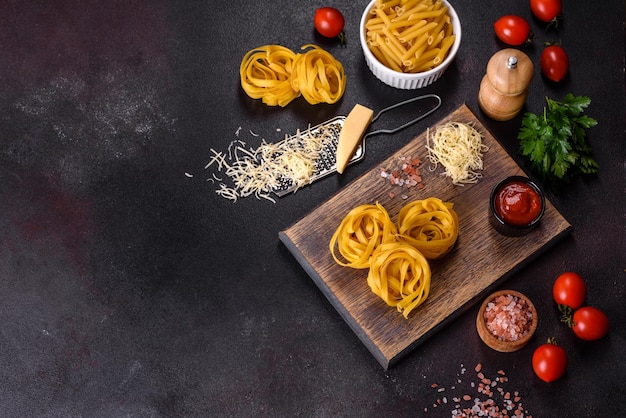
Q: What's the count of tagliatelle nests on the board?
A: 3